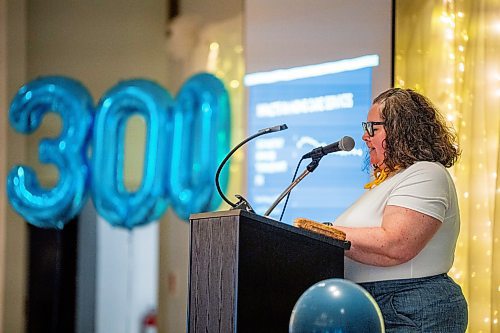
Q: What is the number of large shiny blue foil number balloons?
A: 3